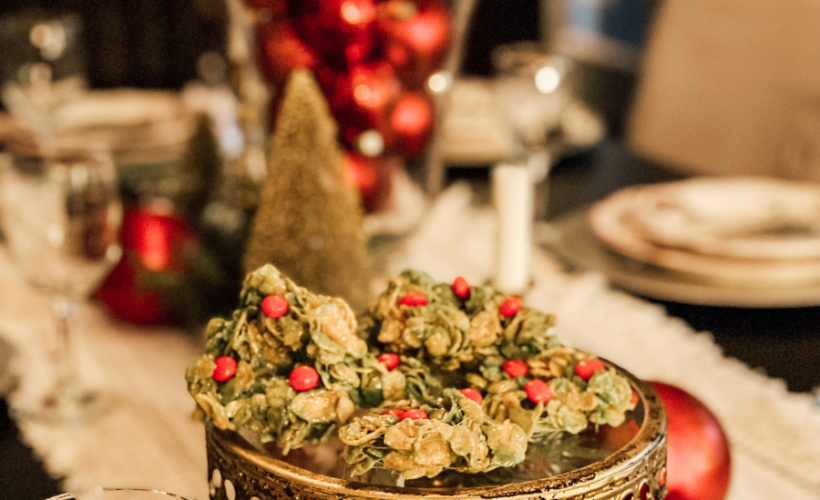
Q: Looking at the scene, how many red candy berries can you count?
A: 13